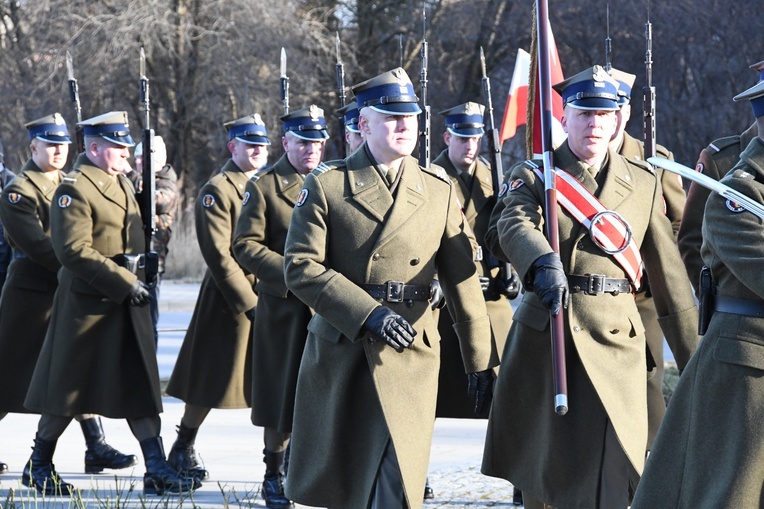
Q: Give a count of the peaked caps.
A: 11